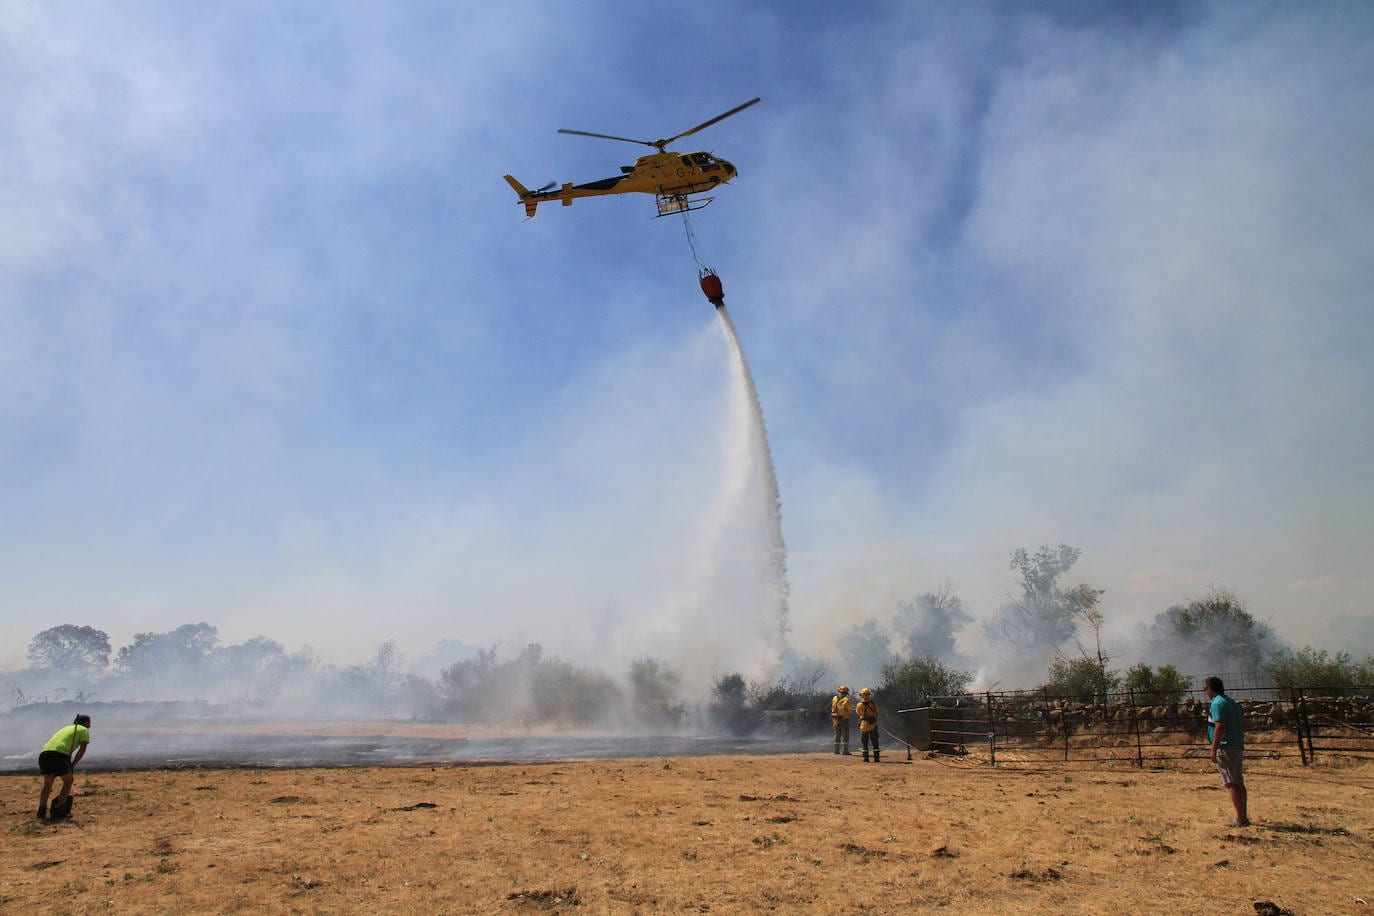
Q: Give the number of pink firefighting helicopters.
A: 0